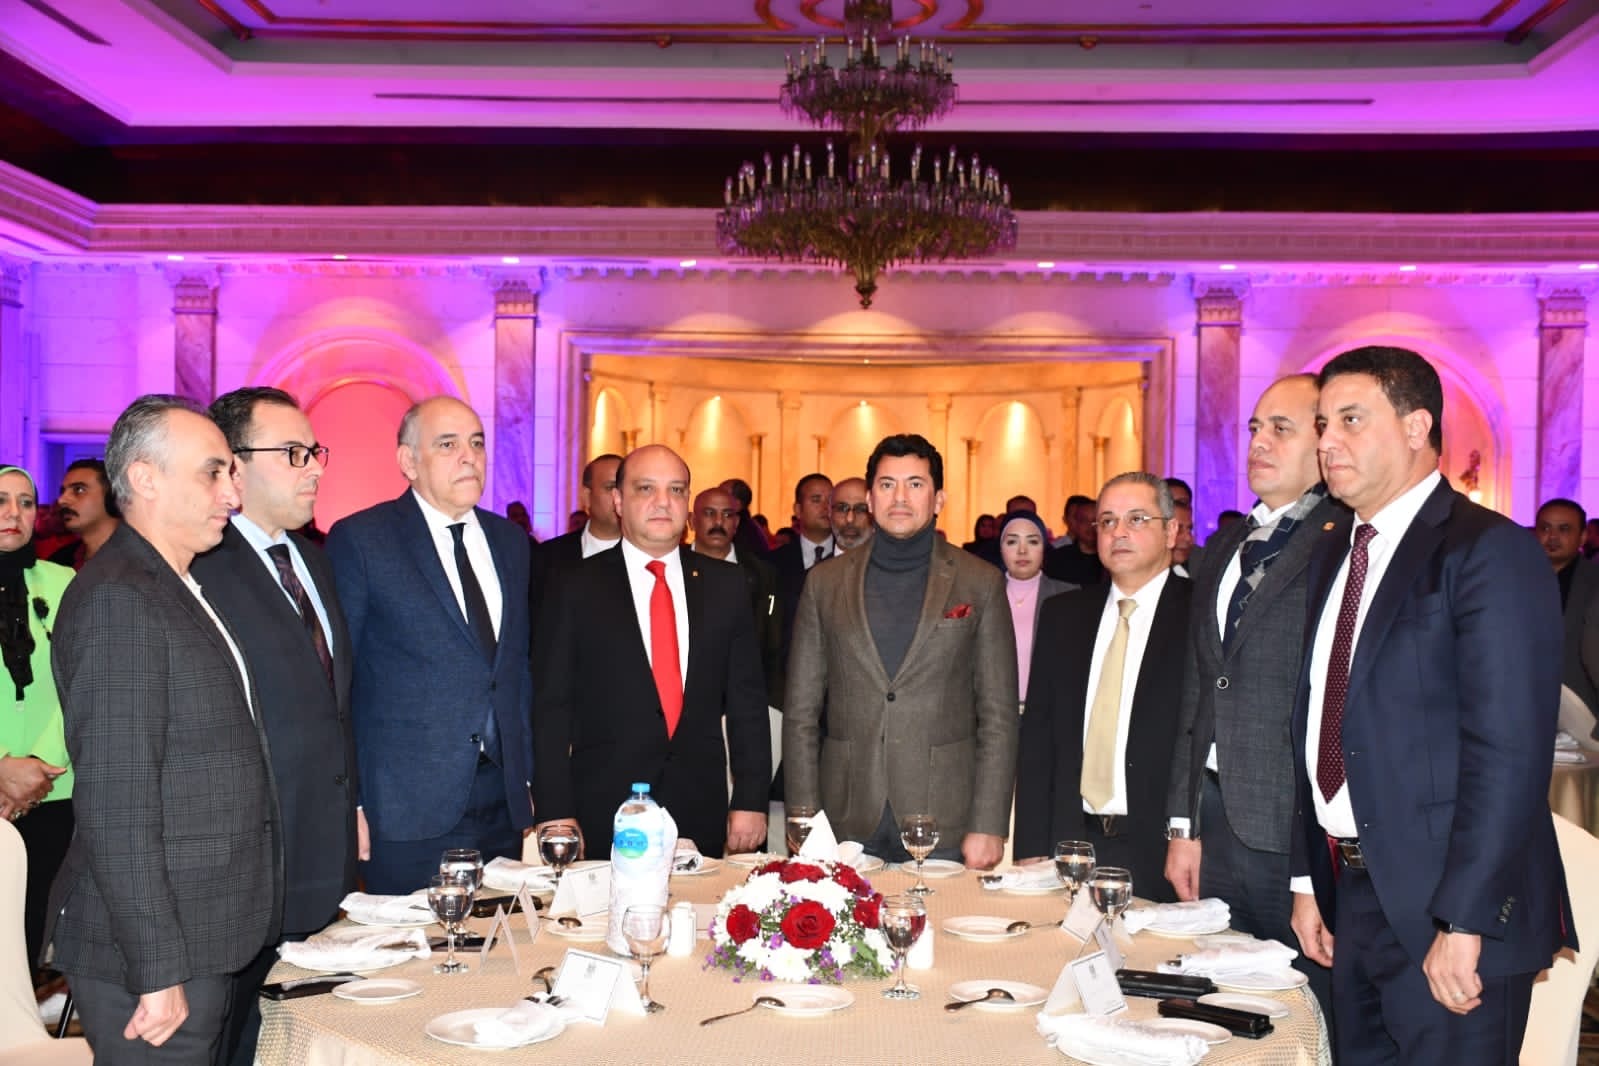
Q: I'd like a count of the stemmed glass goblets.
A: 9